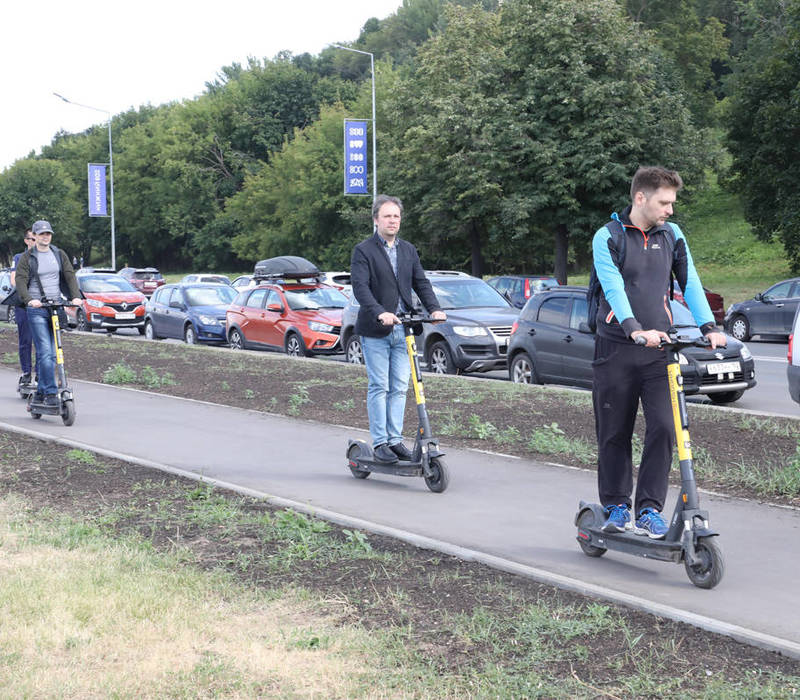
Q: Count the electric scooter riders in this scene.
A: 4